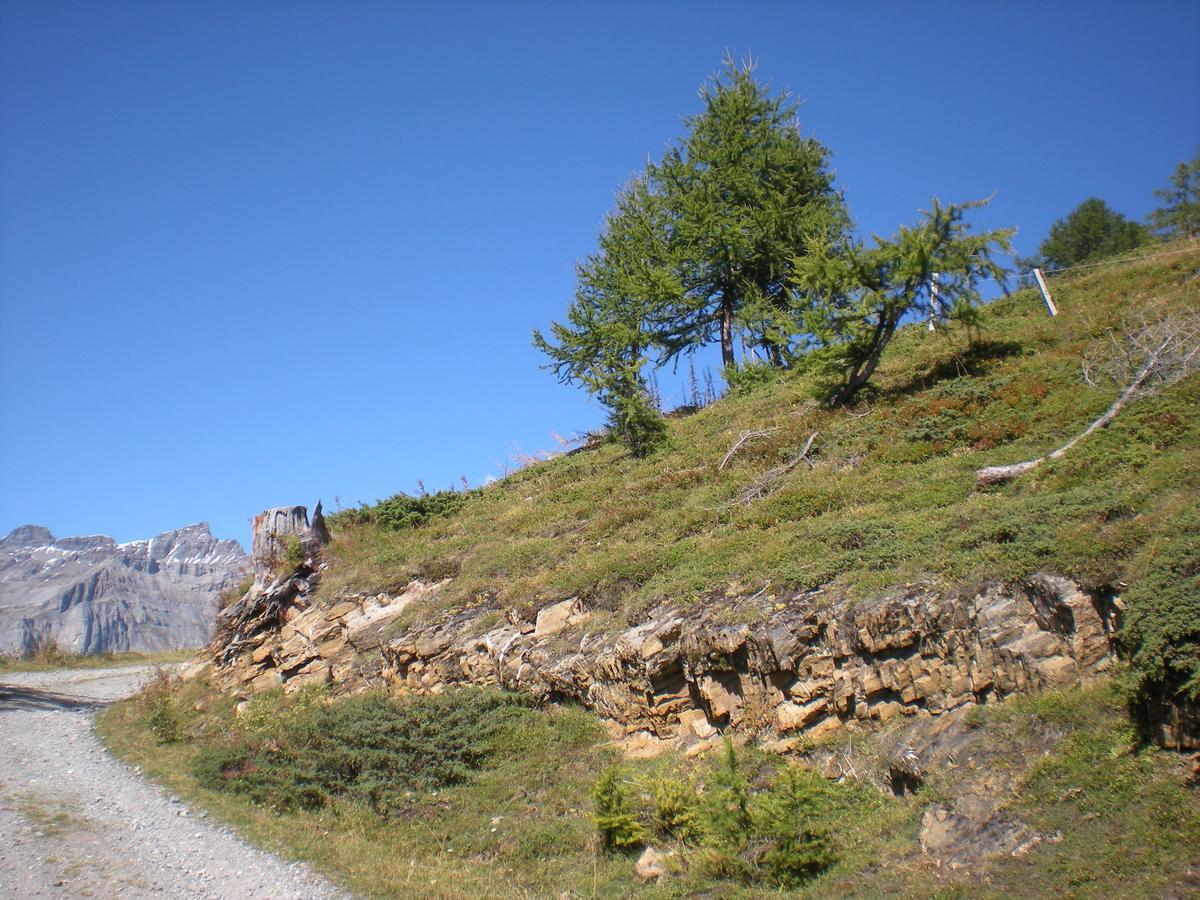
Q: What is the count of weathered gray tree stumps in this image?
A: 1